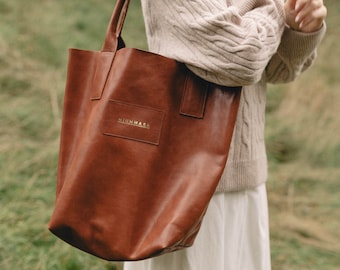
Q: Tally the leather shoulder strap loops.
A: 2